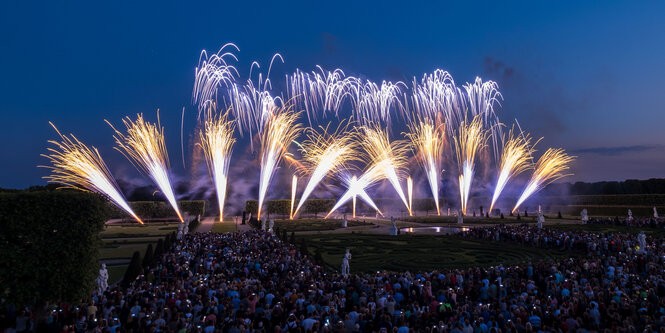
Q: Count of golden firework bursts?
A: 10